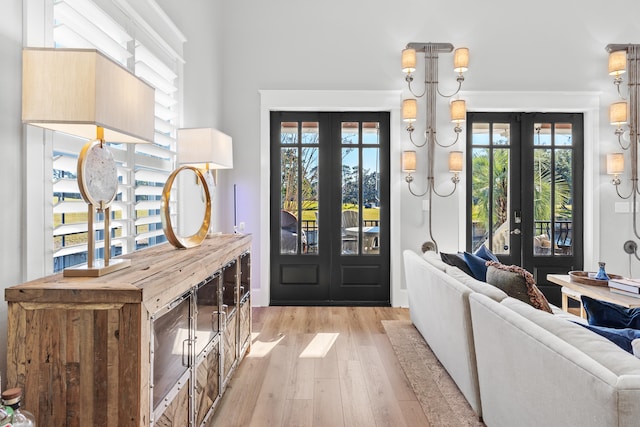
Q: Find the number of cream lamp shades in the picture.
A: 11